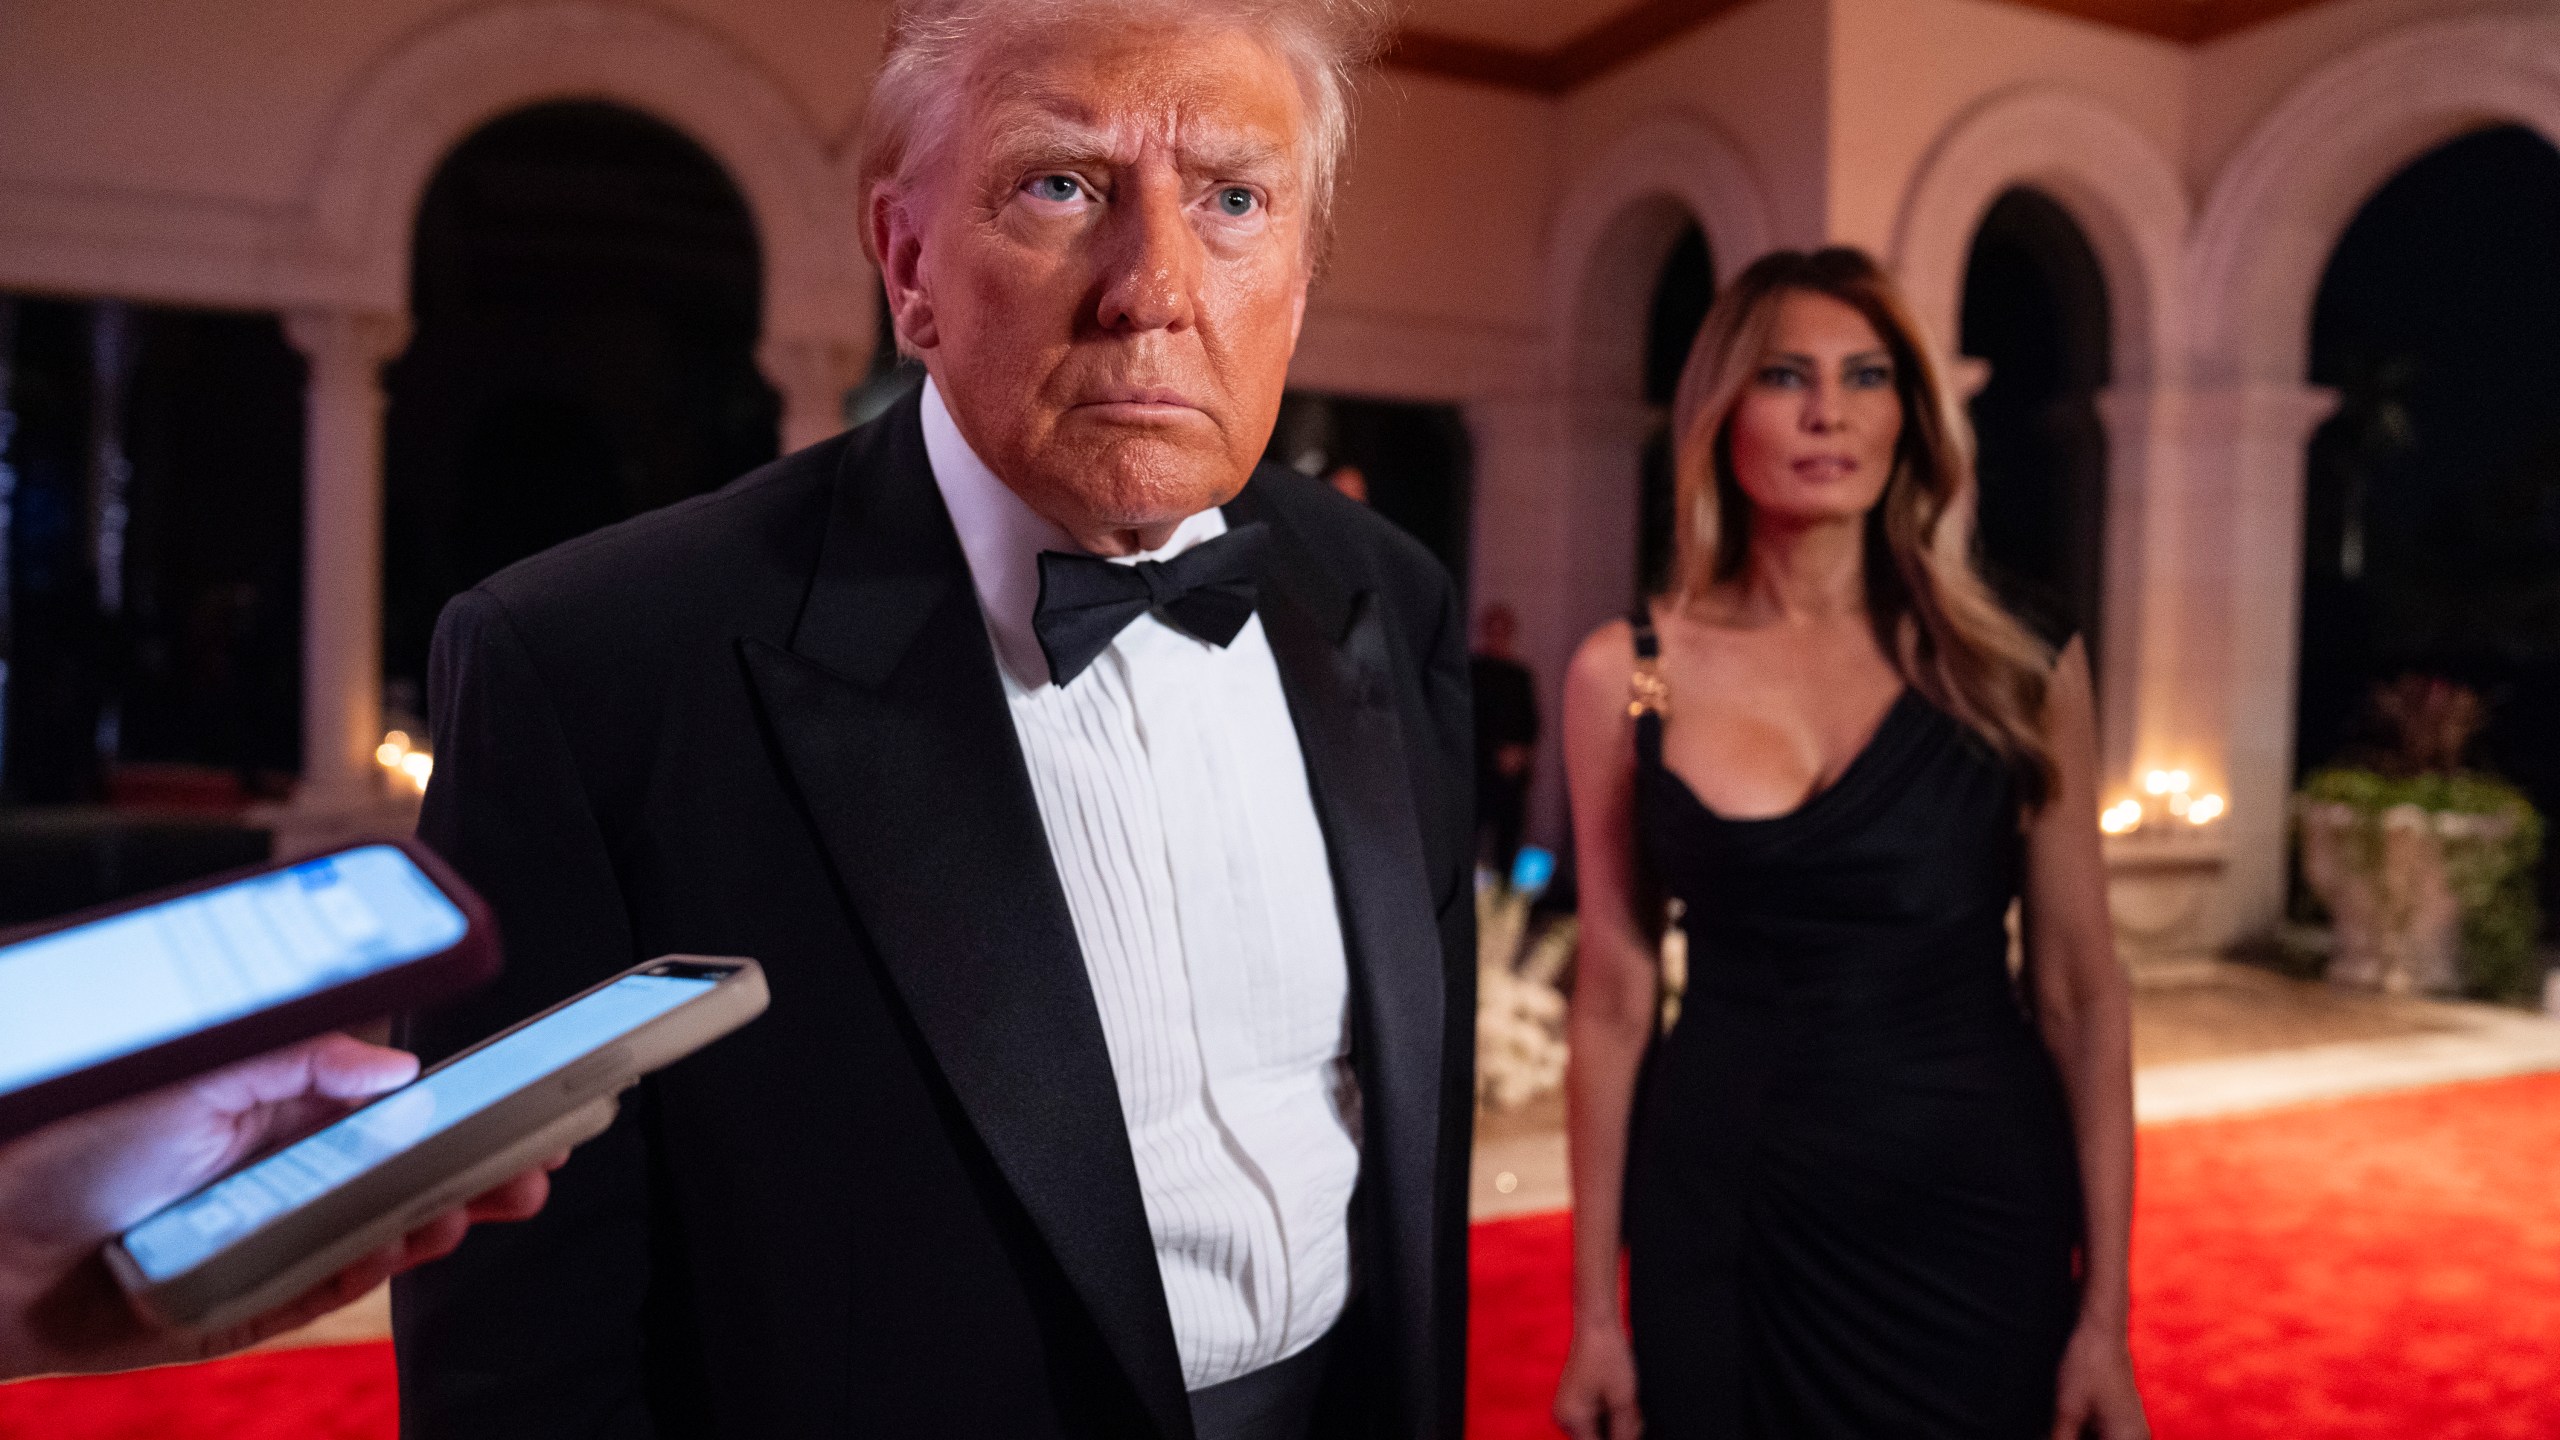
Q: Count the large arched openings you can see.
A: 4